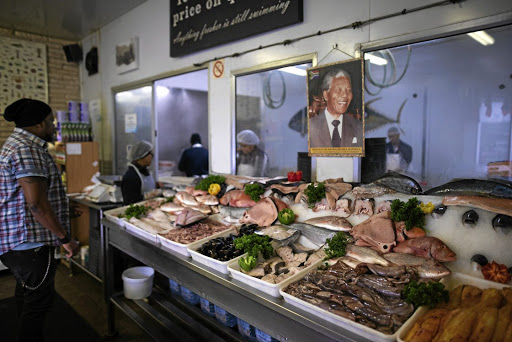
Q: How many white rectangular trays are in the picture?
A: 7